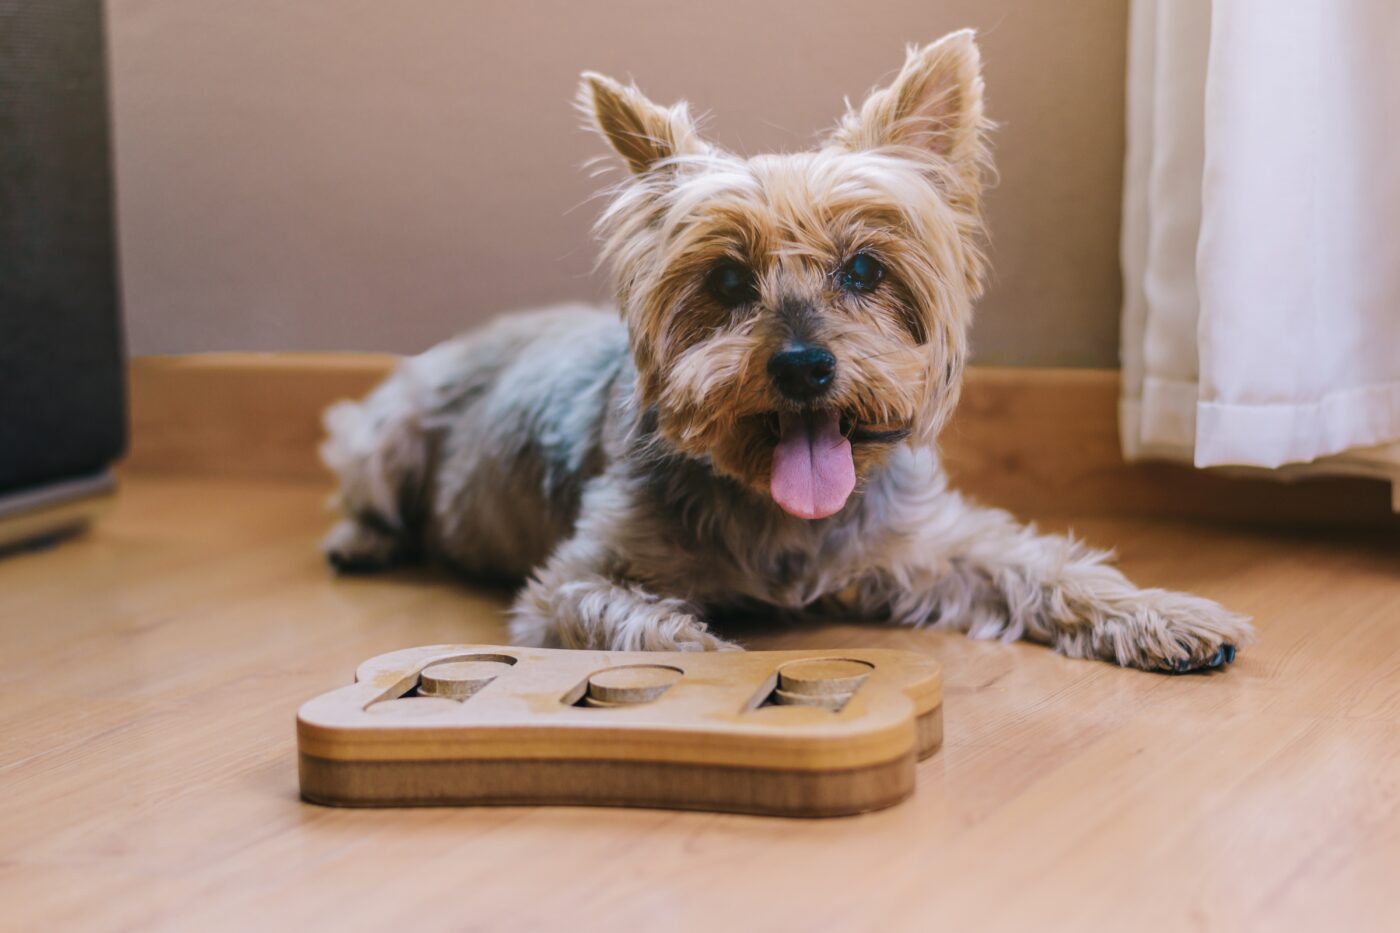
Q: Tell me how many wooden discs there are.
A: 3